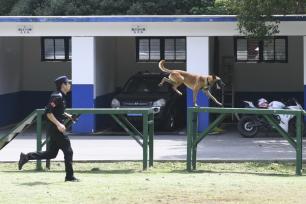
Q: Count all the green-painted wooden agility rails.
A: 2